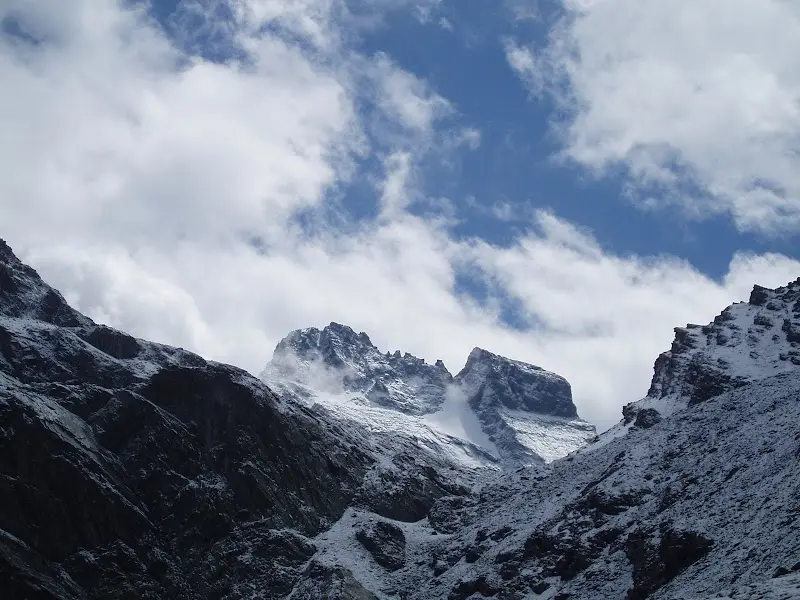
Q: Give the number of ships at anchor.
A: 0